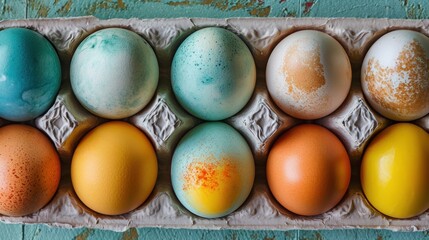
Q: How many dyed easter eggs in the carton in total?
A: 10